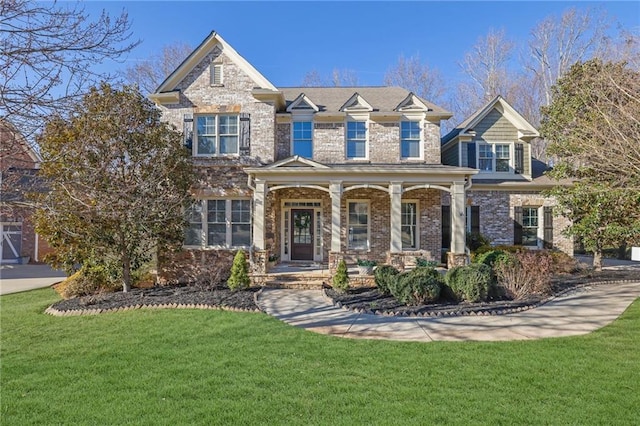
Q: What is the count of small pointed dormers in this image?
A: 3